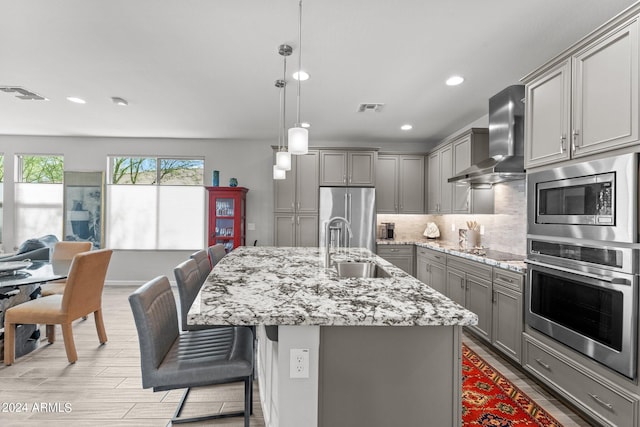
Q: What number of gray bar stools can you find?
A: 4